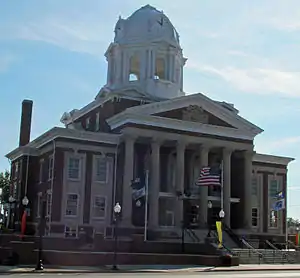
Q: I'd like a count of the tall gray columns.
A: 6